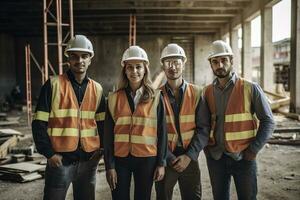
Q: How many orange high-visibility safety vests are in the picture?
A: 4